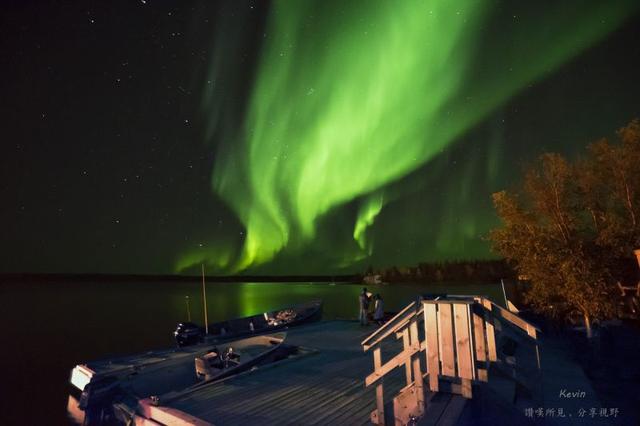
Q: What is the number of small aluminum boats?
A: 2